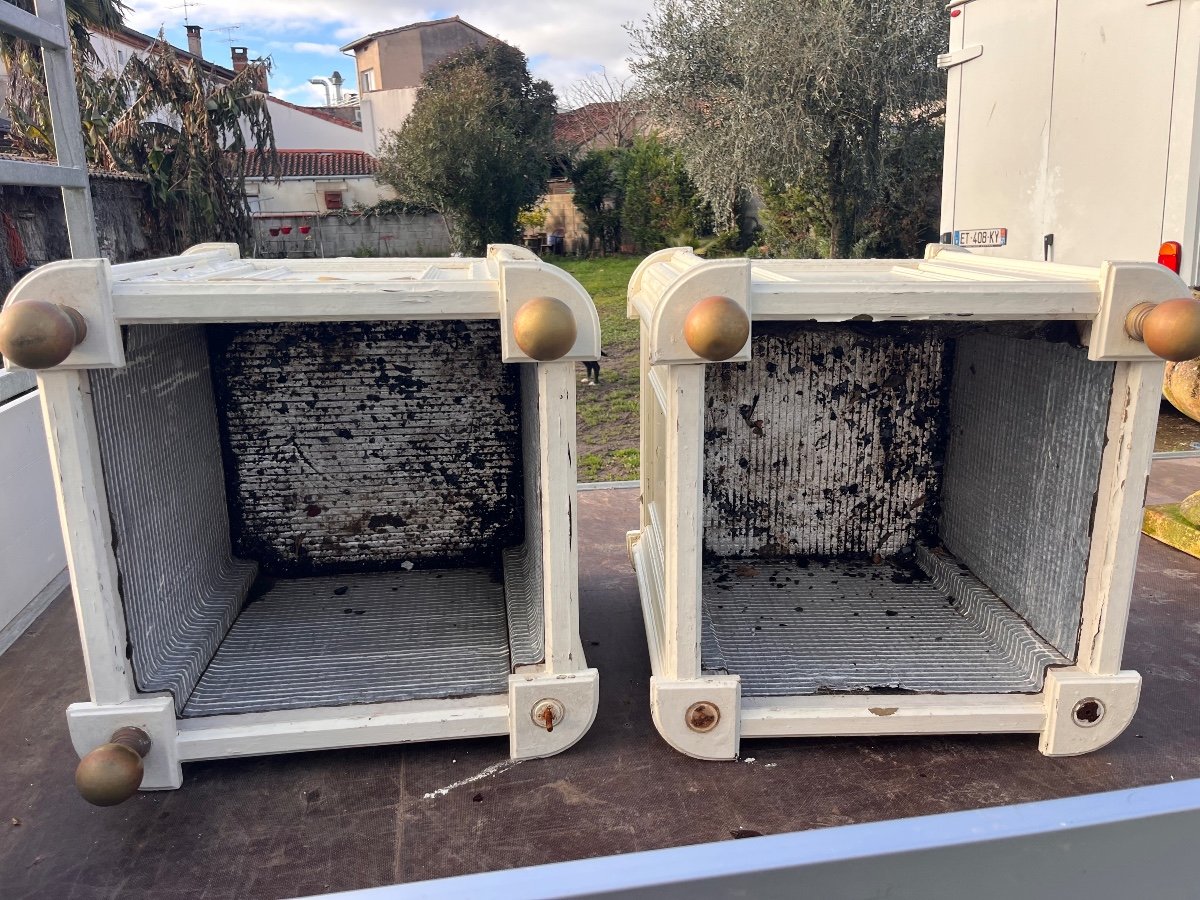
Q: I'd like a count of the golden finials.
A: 5